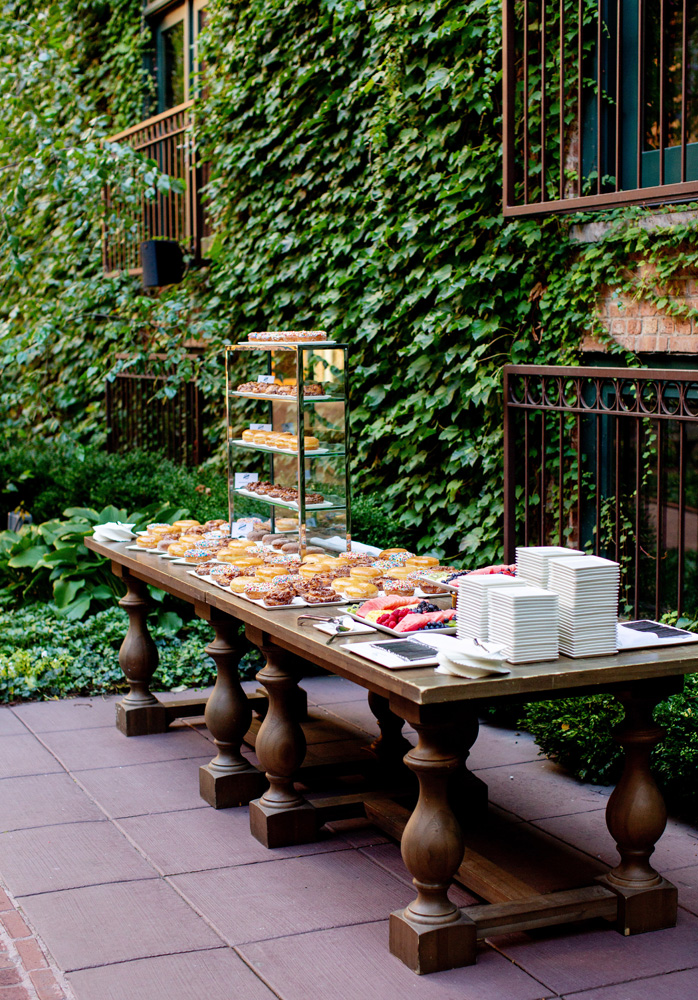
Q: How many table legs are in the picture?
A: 8